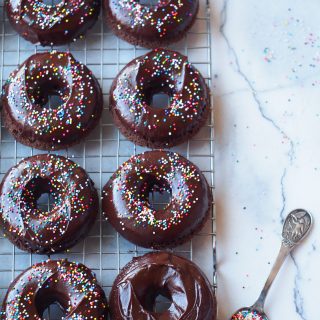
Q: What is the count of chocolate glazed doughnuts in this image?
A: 8